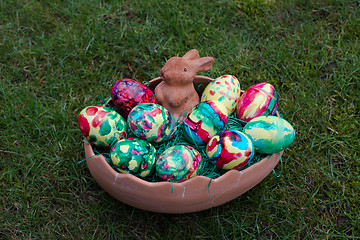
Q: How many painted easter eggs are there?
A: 10